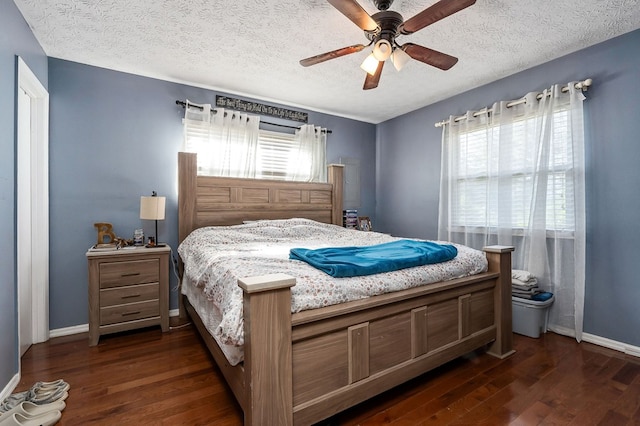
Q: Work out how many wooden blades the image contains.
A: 5